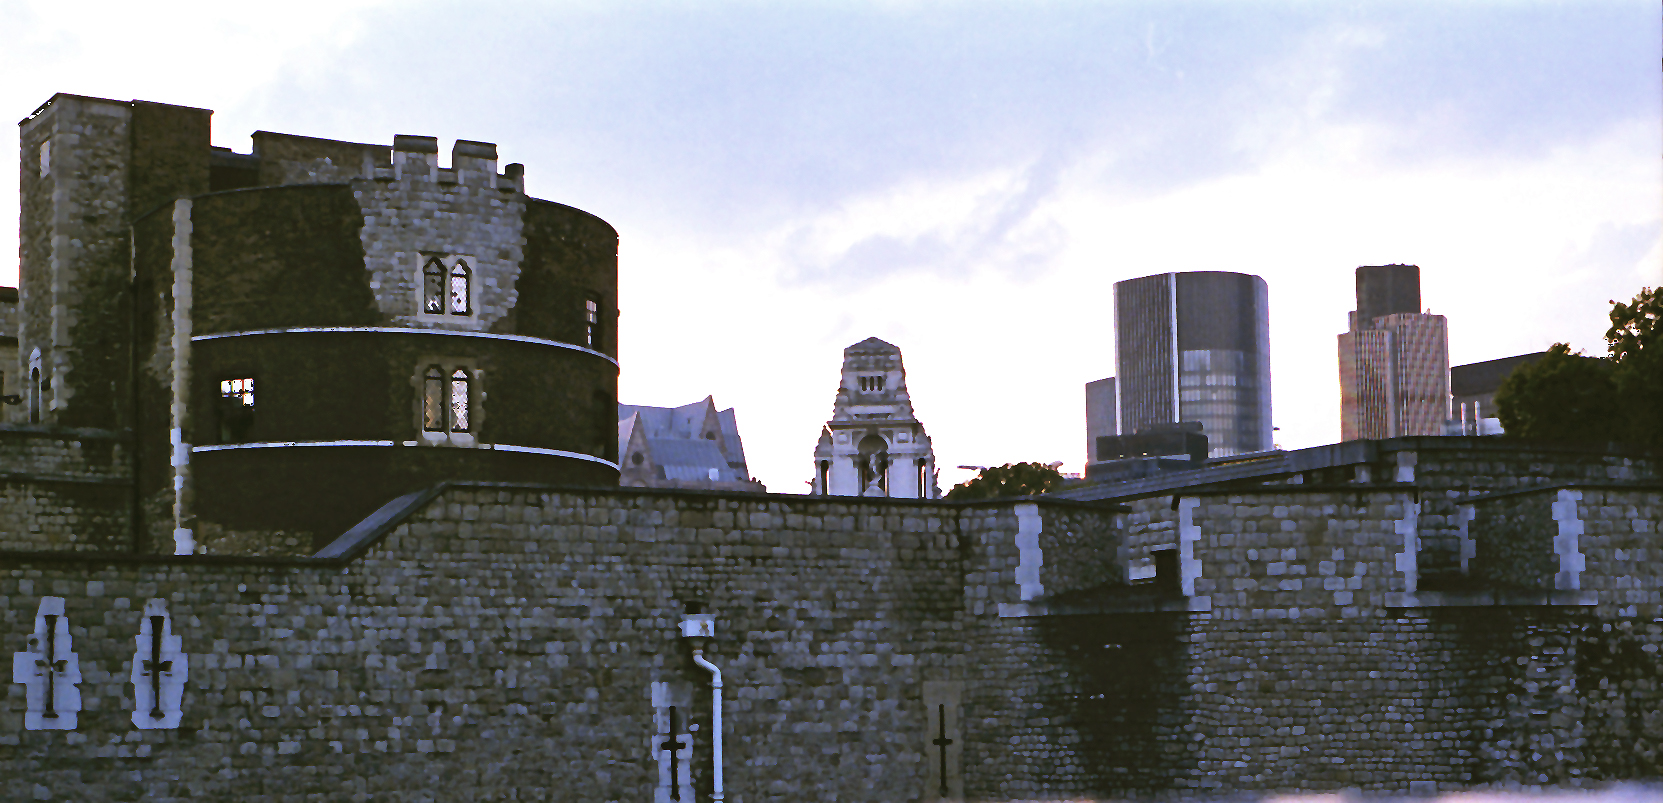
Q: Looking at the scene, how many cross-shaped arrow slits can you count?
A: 4